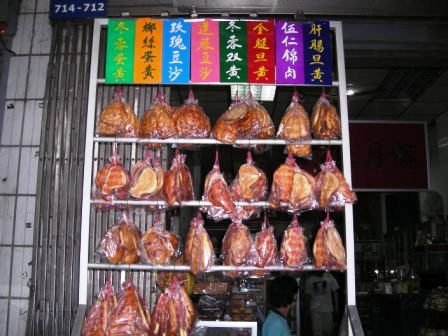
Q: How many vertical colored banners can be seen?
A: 8